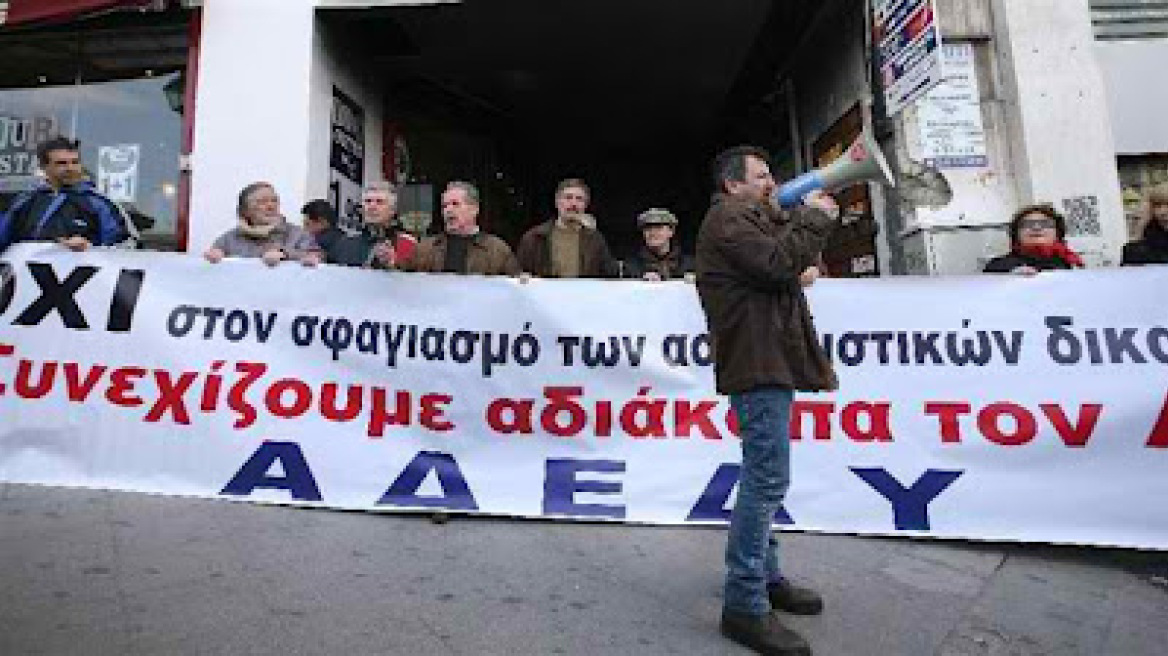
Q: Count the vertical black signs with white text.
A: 1